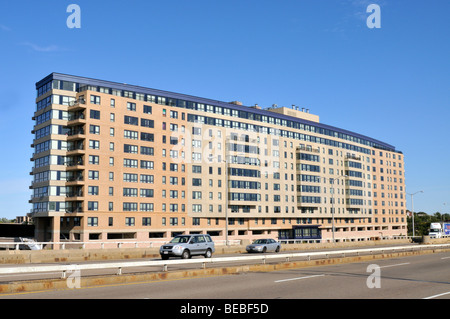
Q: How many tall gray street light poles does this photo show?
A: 3